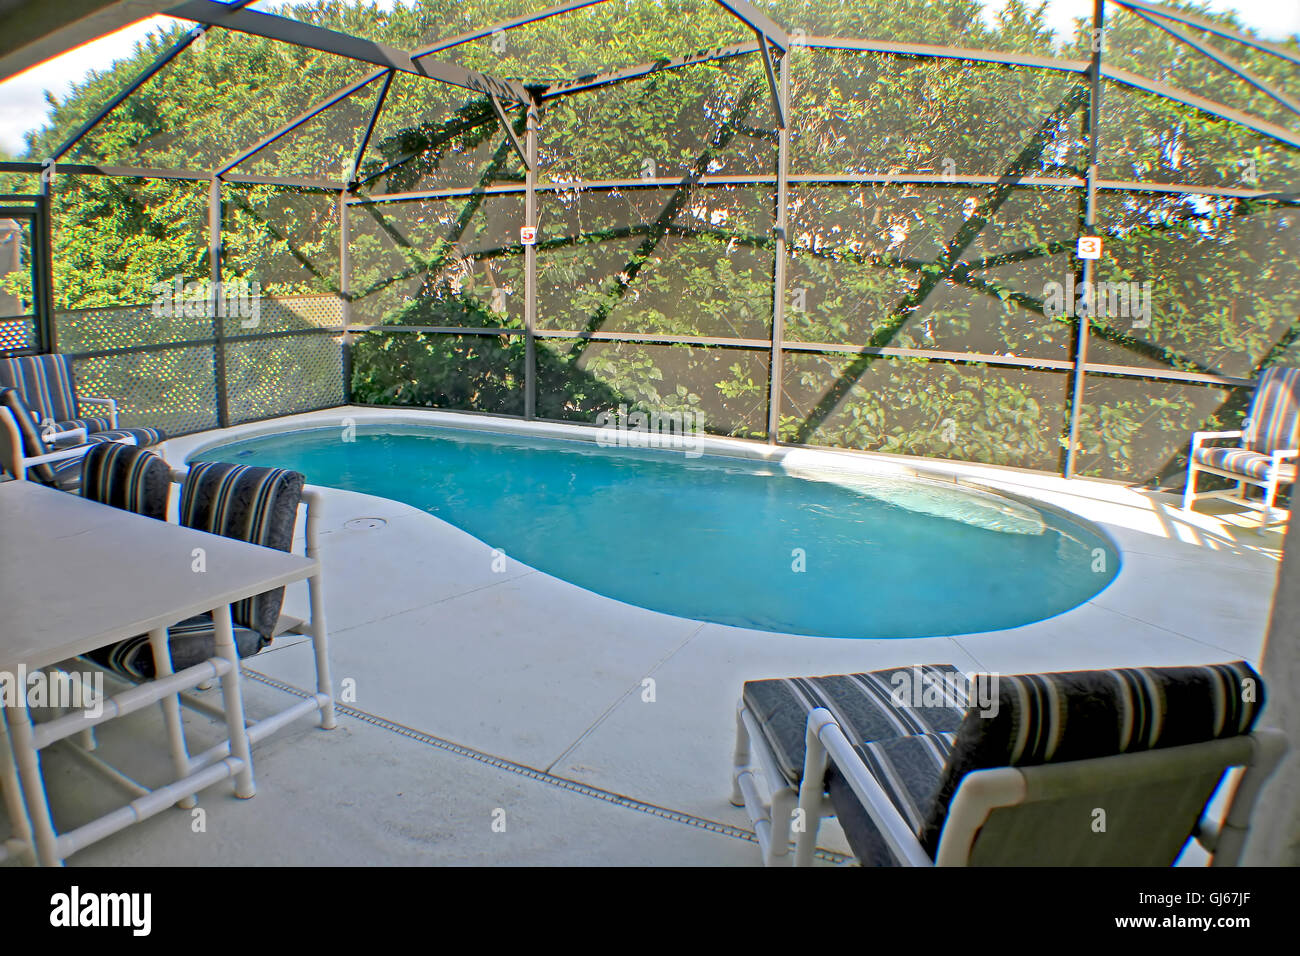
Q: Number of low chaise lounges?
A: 1